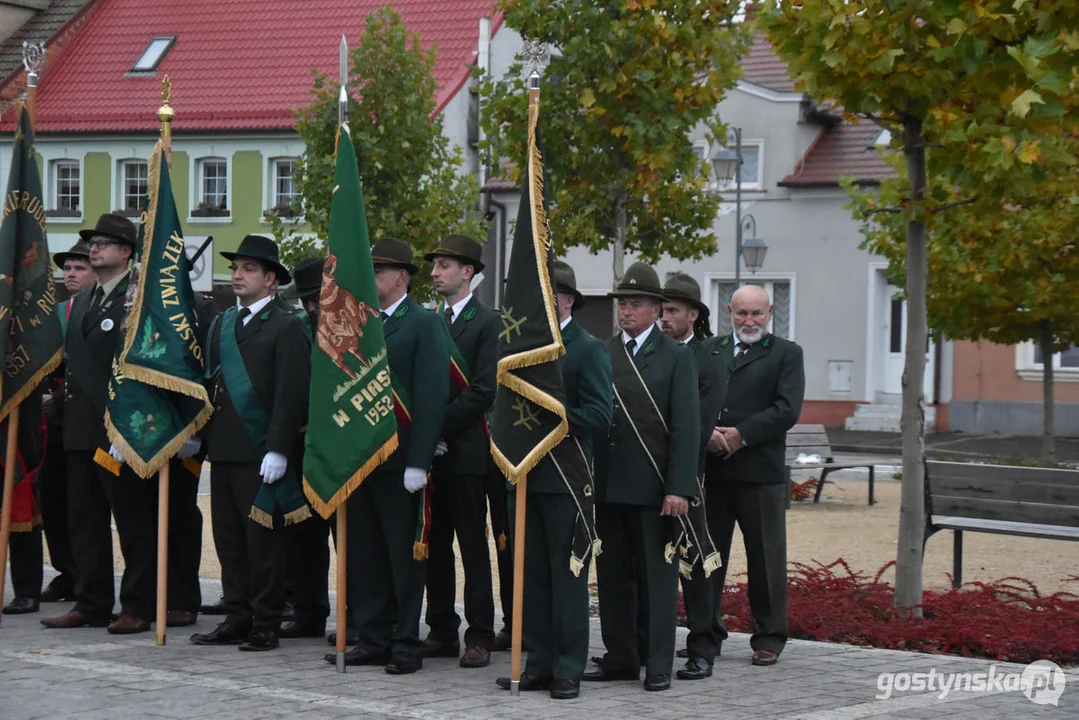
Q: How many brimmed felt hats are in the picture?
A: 9